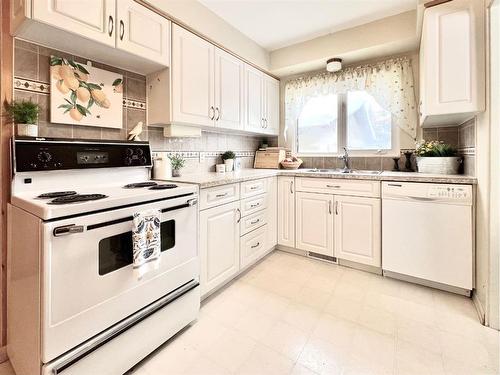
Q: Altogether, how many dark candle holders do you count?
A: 2